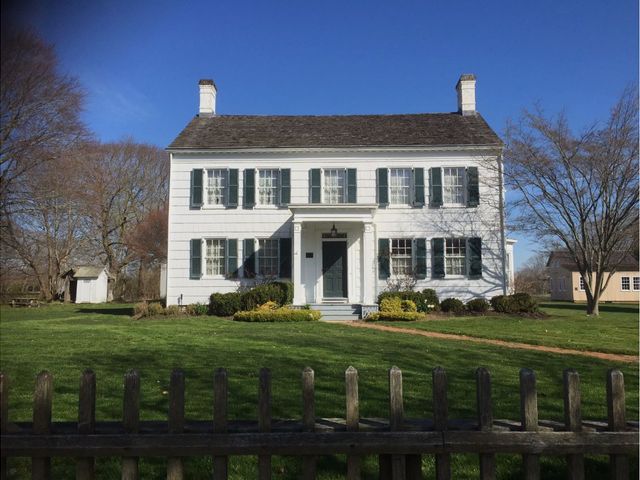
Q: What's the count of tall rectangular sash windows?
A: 9